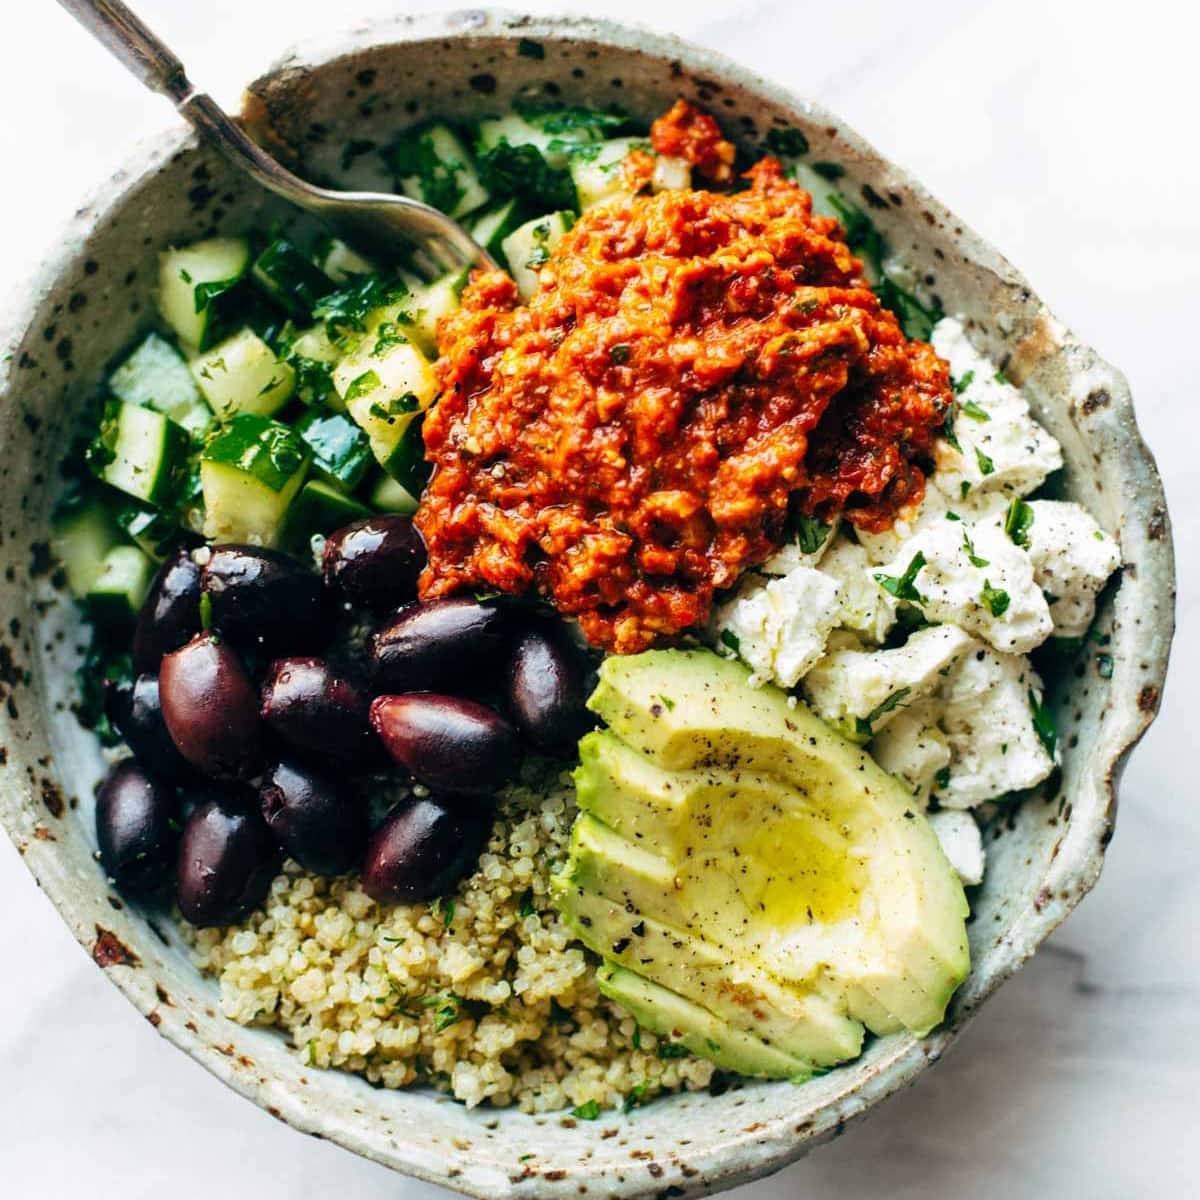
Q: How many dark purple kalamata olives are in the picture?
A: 13